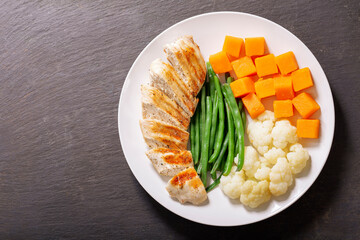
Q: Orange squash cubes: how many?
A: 14